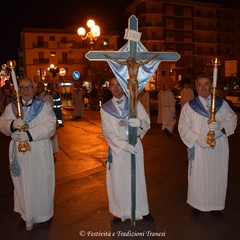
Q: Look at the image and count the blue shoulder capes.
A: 3